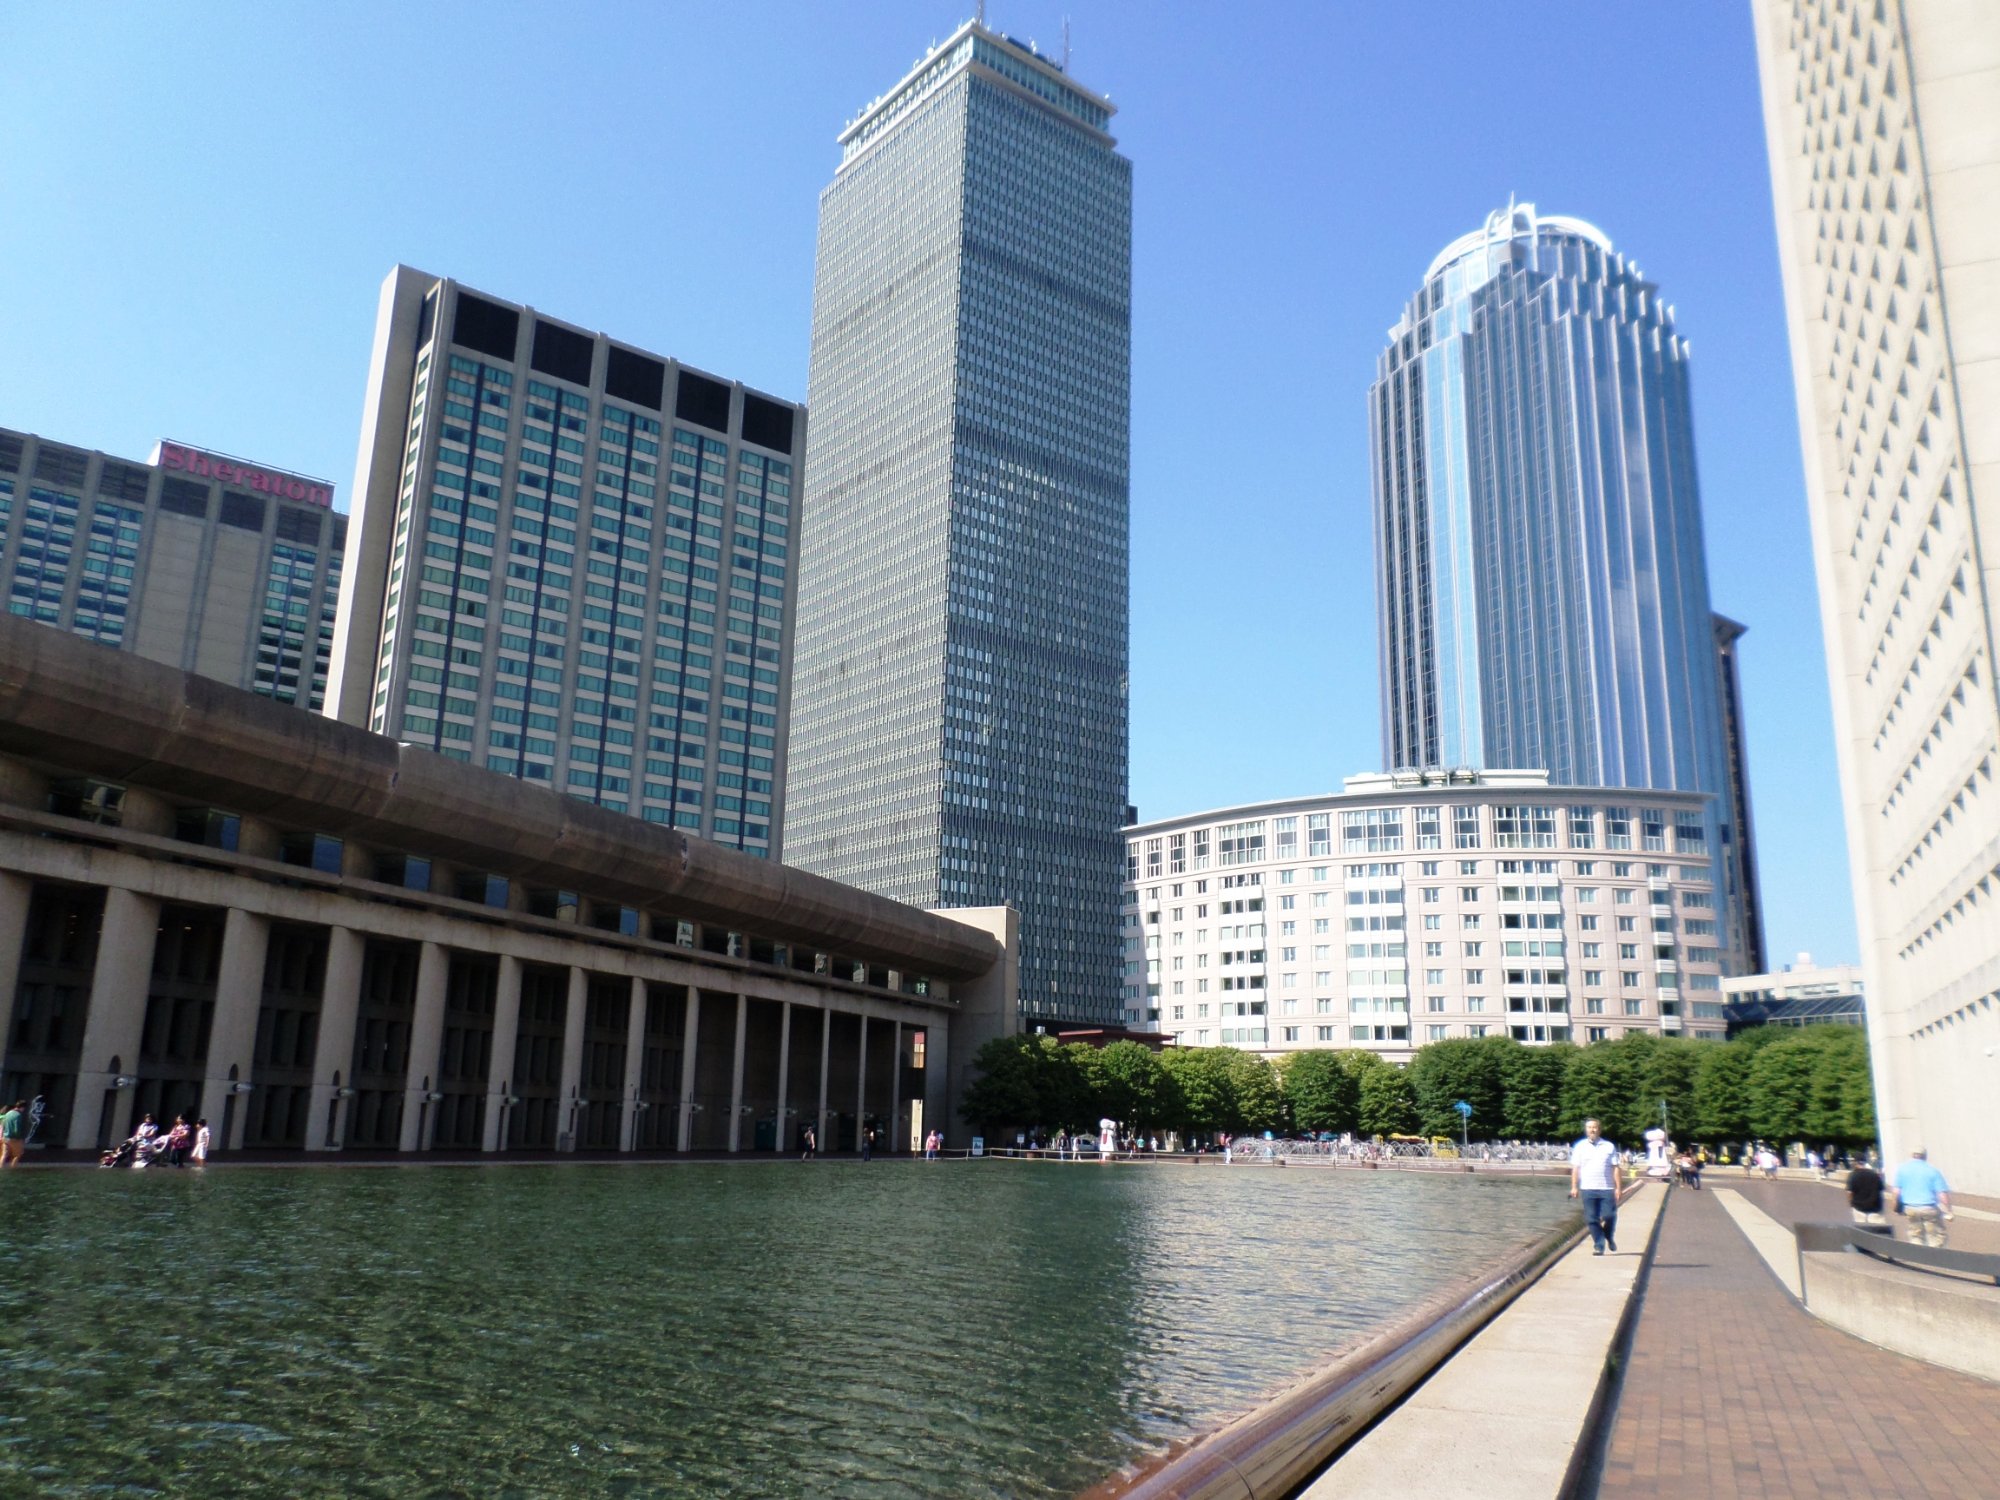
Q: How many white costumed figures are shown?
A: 2